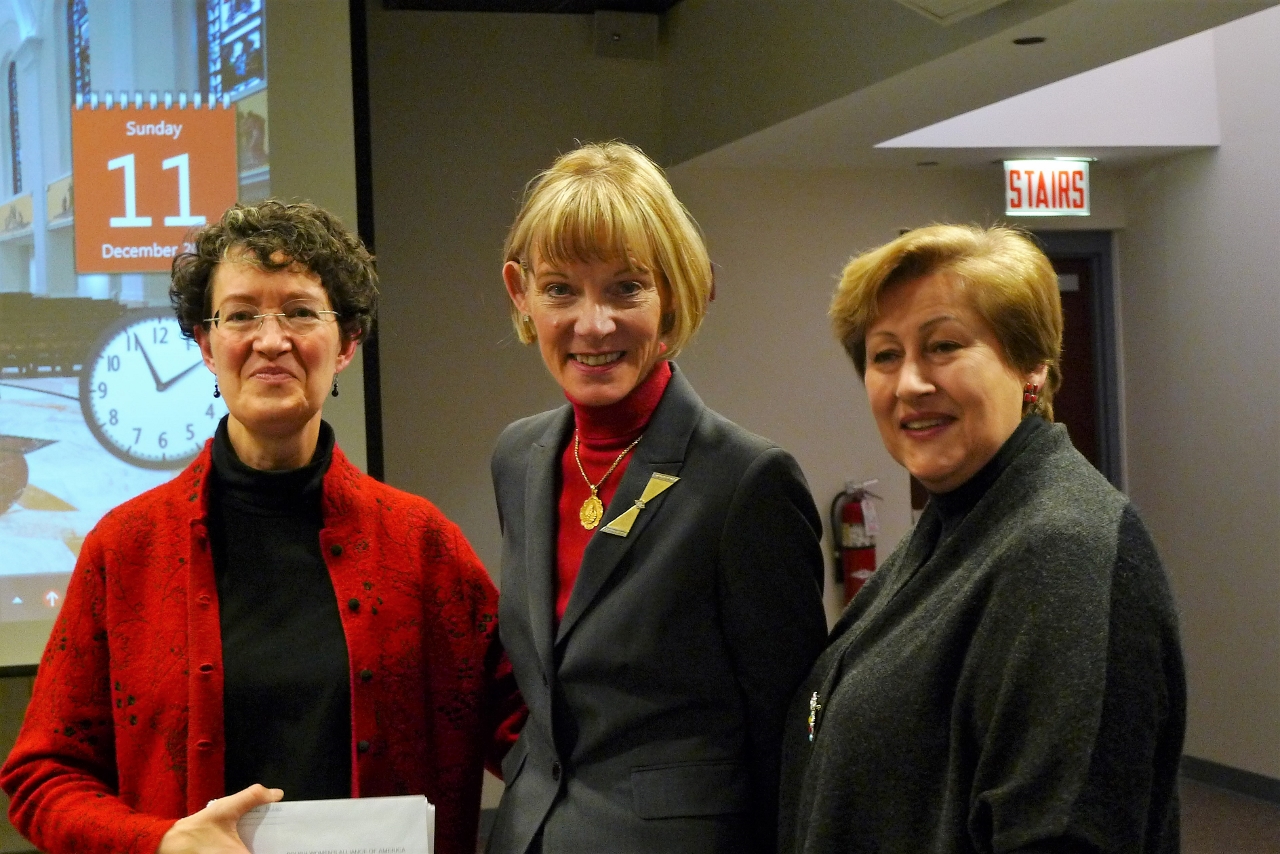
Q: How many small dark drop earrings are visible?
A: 2